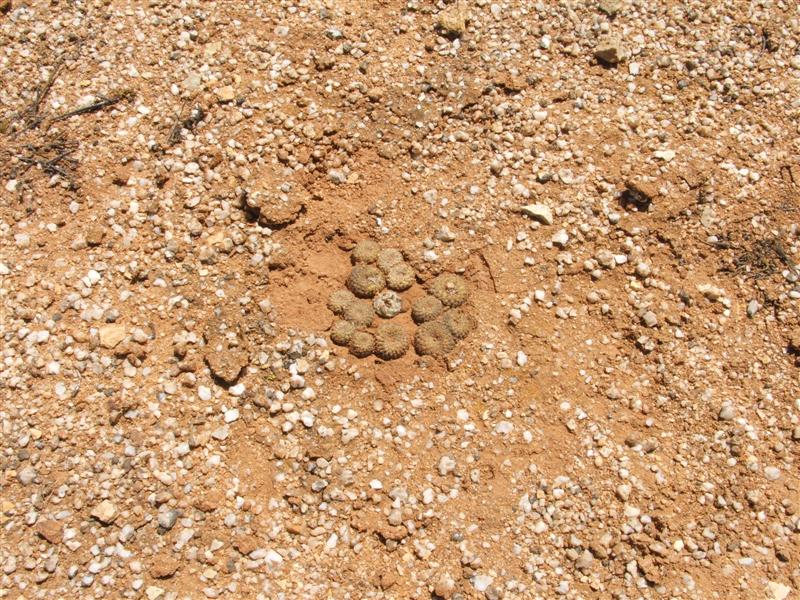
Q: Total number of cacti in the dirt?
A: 14